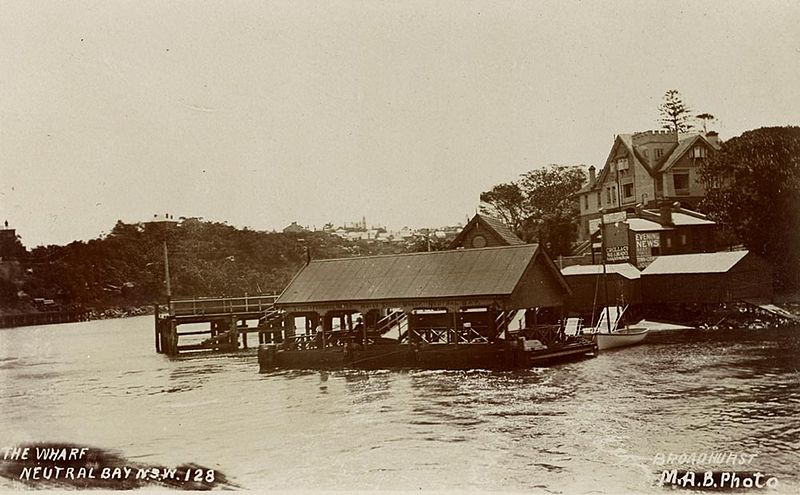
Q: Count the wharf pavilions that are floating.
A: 1